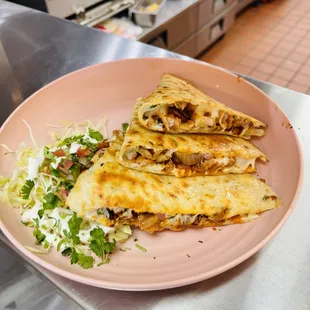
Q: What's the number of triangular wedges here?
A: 3